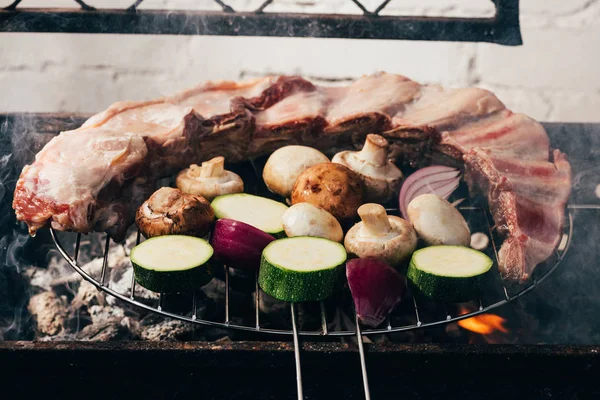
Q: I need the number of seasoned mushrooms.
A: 2